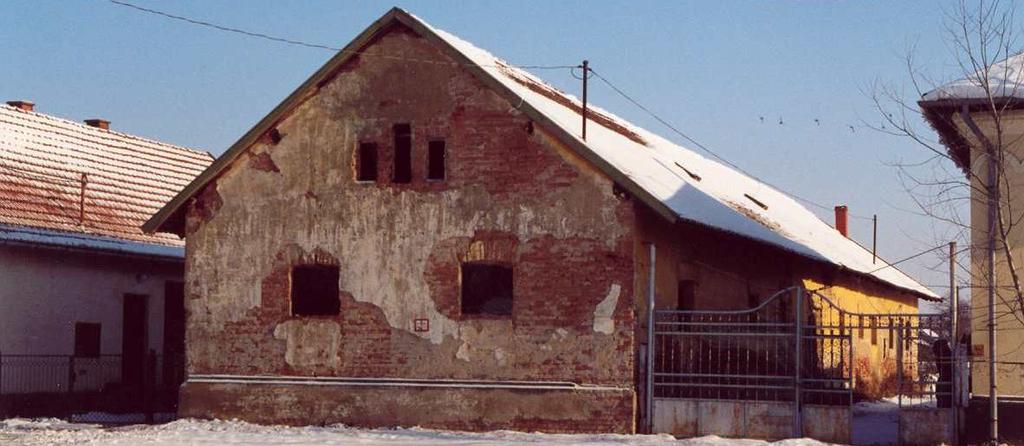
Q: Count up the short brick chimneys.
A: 2